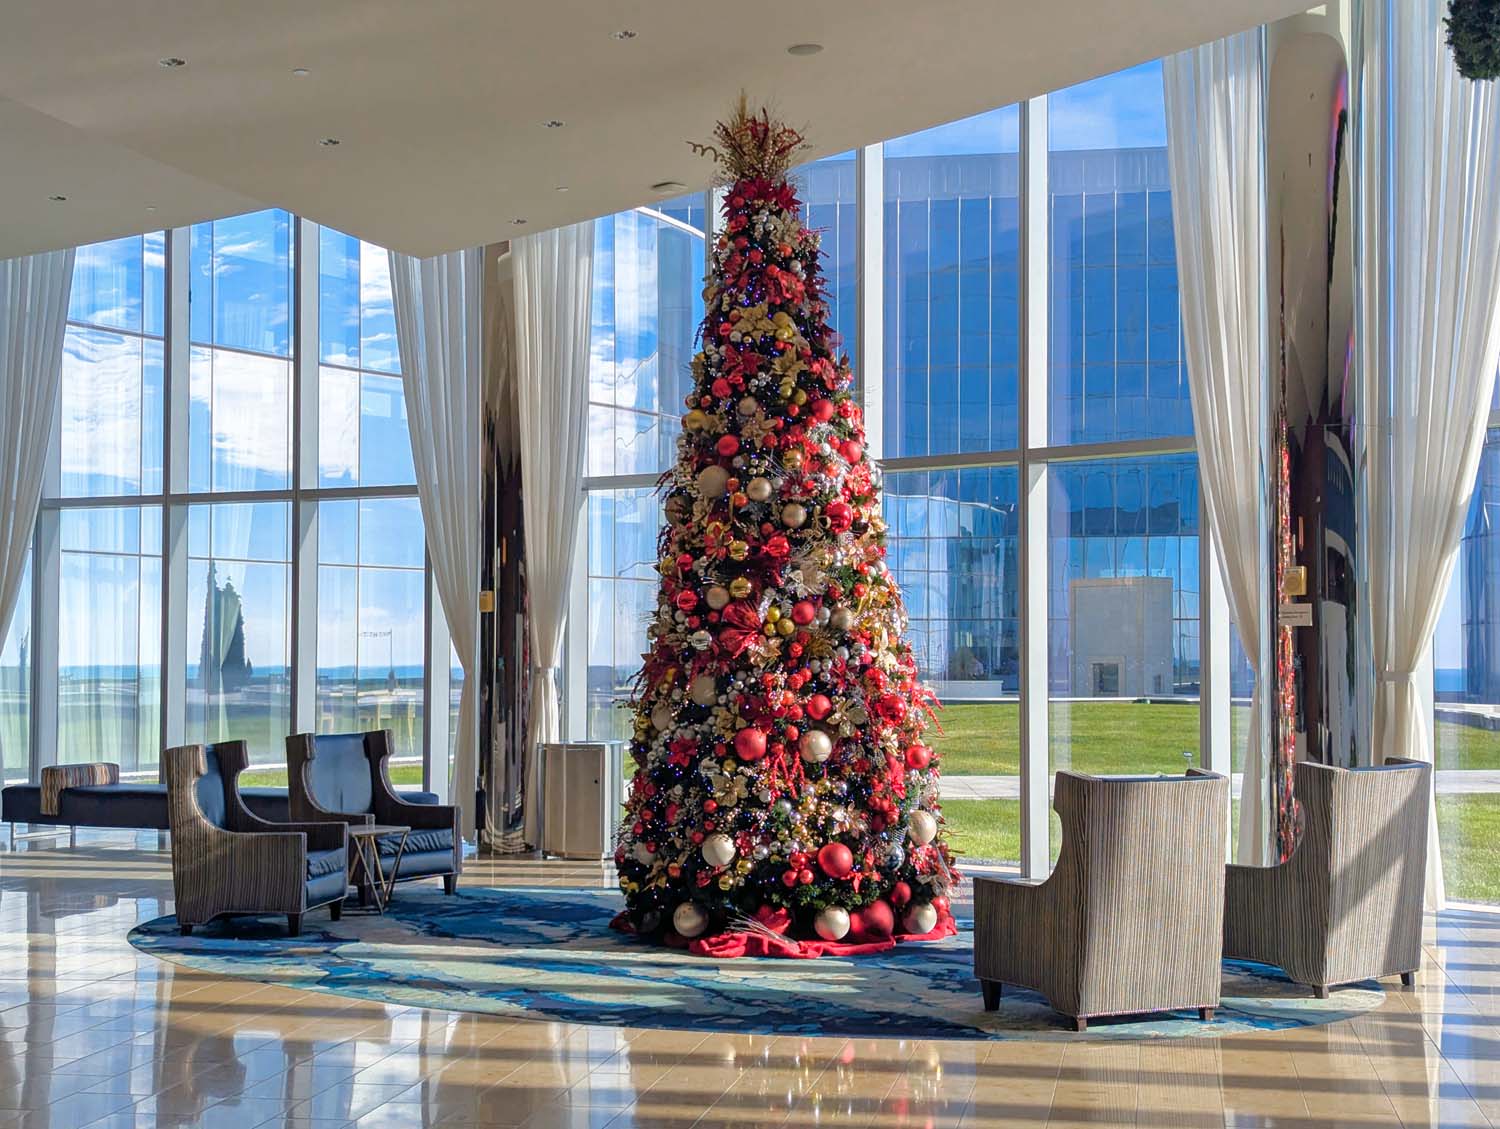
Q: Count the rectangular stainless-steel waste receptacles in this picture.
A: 1